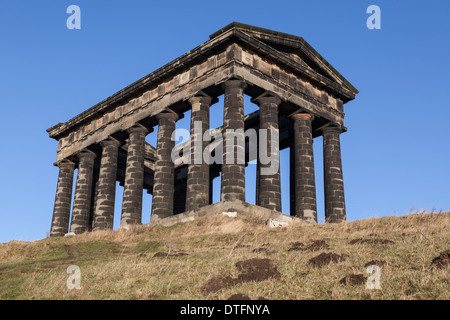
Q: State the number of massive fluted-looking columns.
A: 10